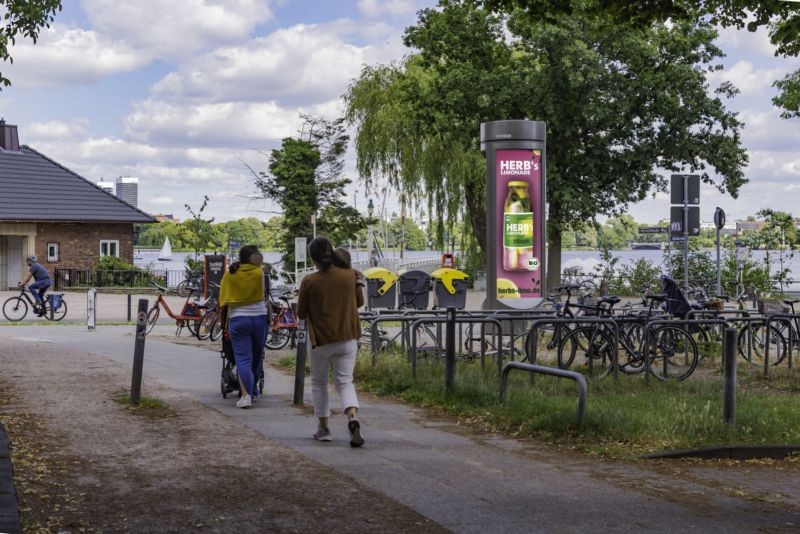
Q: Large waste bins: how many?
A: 3